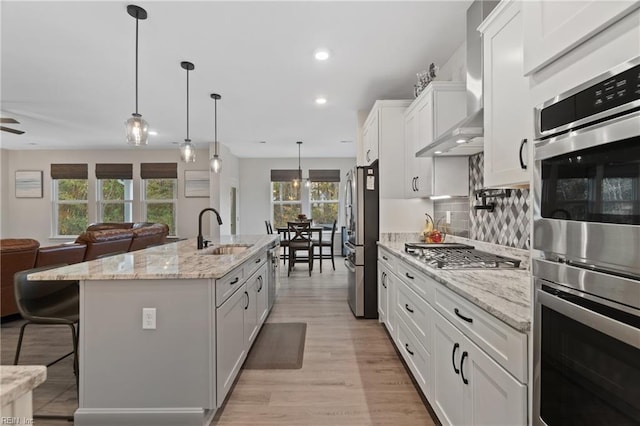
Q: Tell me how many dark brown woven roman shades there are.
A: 5